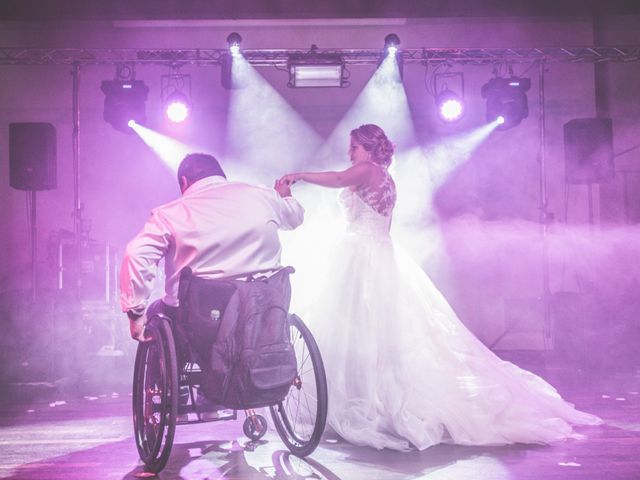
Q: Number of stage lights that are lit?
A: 6